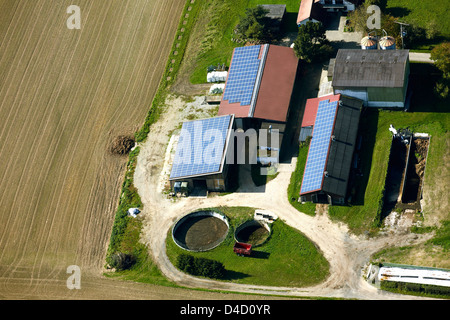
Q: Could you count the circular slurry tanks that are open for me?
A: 2